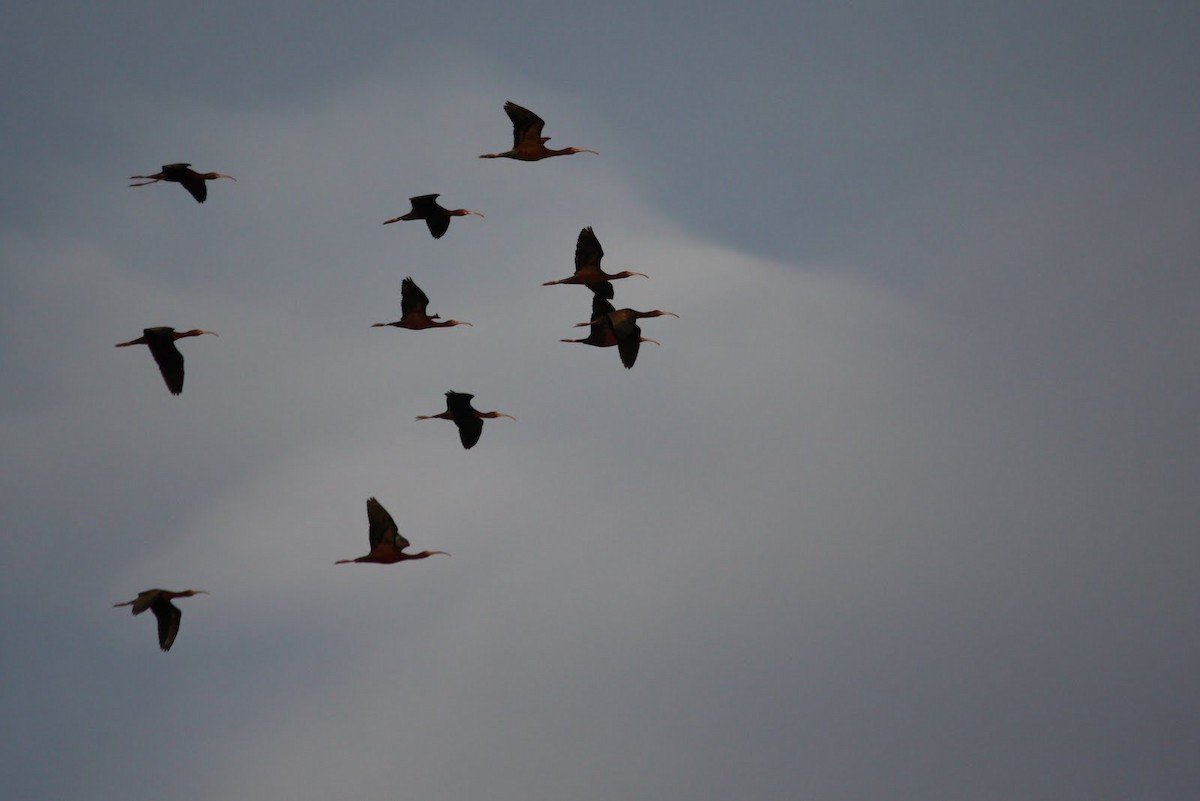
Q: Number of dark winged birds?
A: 11